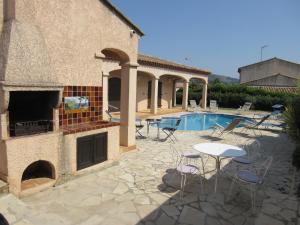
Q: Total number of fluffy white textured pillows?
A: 0